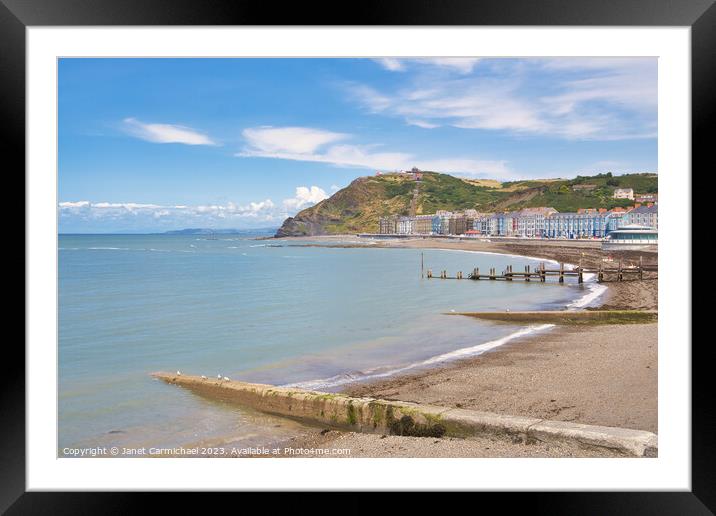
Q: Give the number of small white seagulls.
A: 4